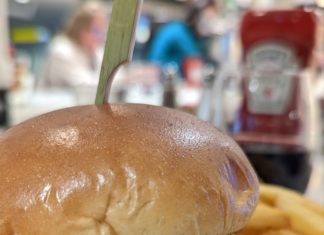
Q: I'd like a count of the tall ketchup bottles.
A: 1